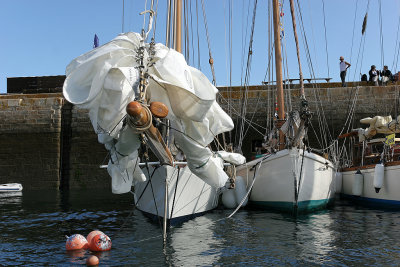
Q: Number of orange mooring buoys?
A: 4